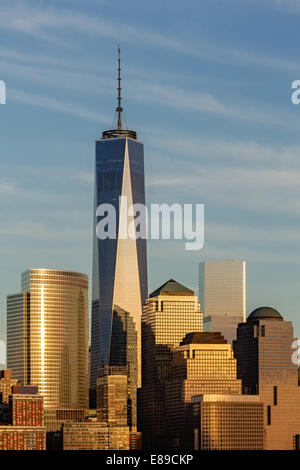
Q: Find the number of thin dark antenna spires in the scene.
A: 1